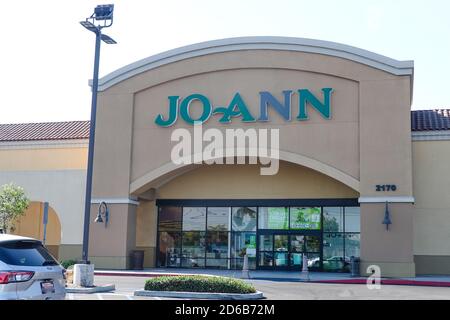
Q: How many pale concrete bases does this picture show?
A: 1